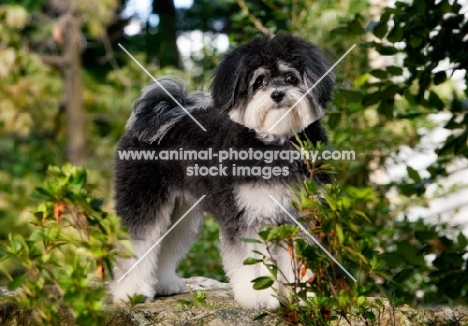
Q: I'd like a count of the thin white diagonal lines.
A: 4